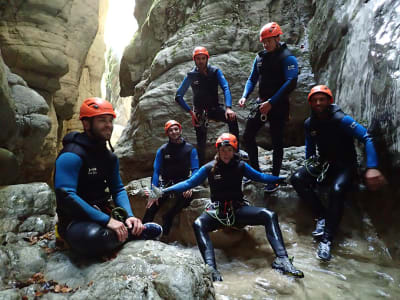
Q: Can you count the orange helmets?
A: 6